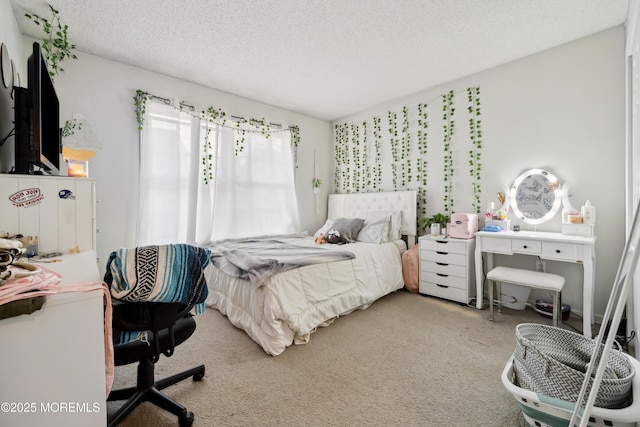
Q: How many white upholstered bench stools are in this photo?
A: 1